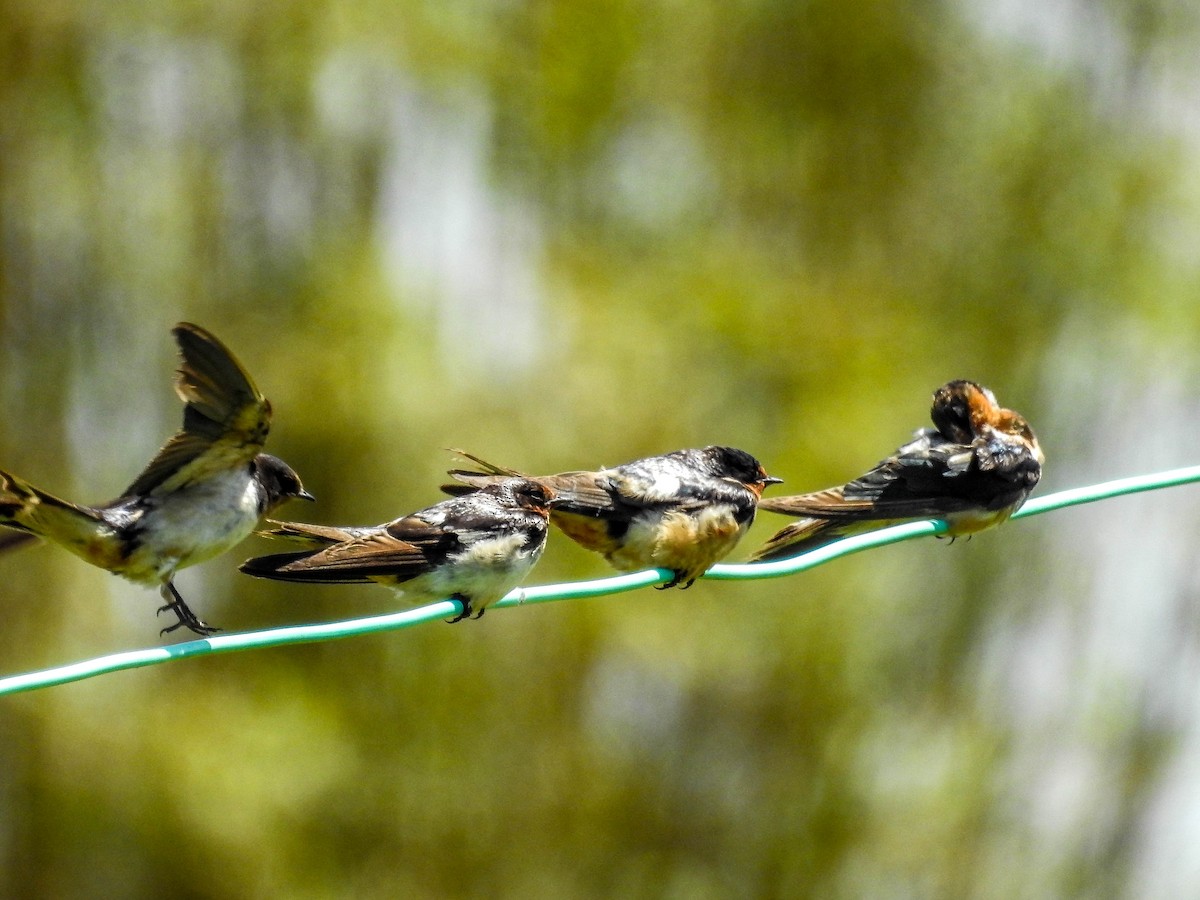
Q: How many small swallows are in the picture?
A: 4